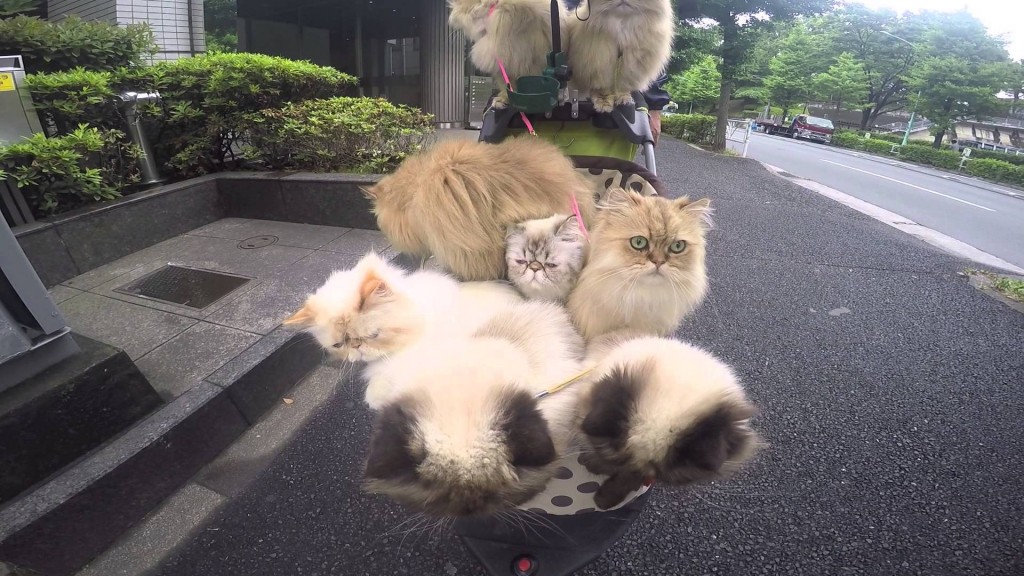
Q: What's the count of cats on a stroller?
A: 8